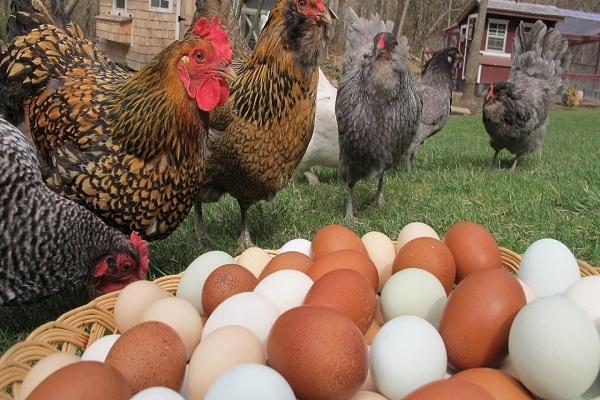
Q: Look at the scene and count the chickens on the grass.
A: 7